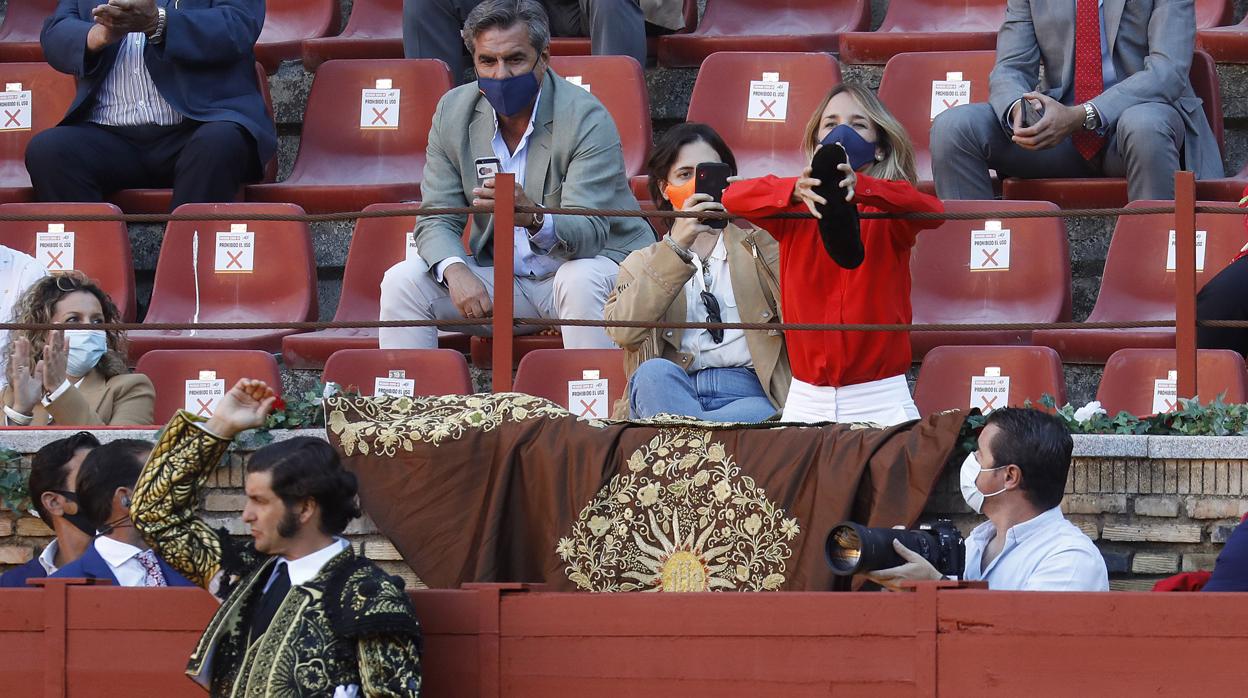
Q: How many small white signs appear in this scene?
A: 15